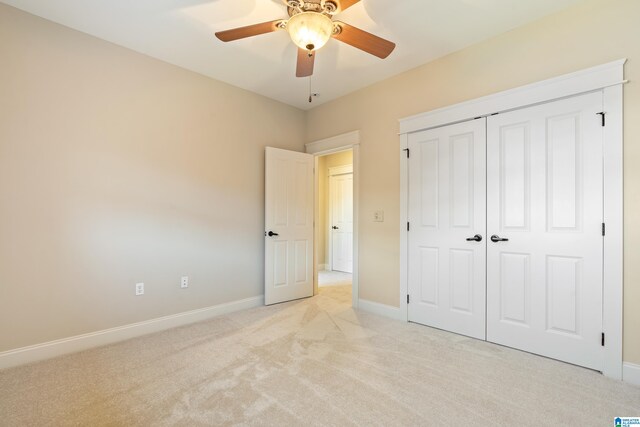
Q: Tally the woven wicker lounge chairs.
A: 0